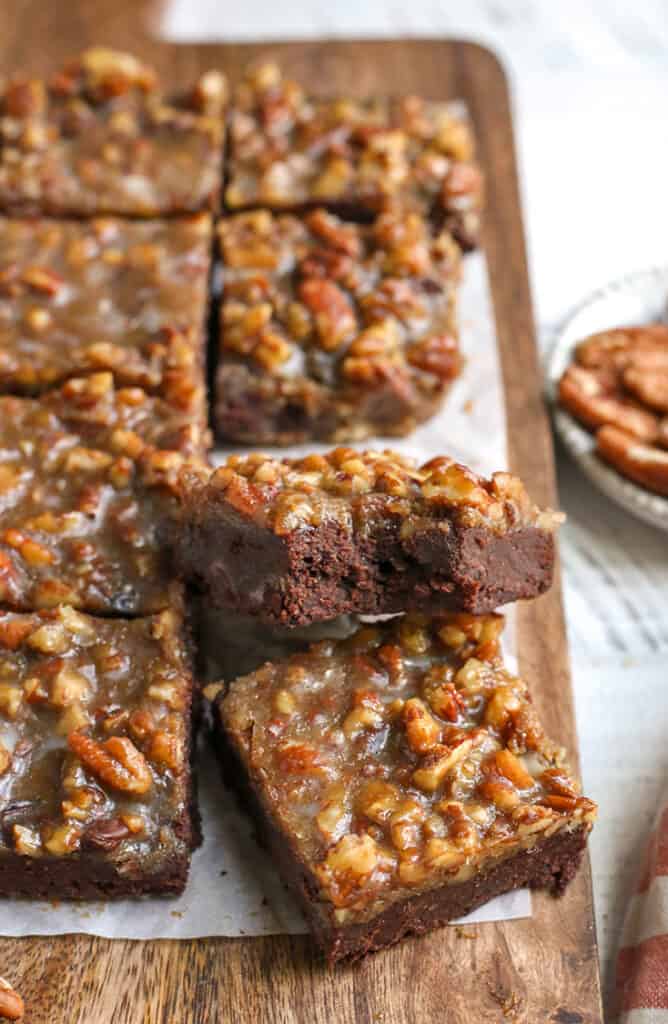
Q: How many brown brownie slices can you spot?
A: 8